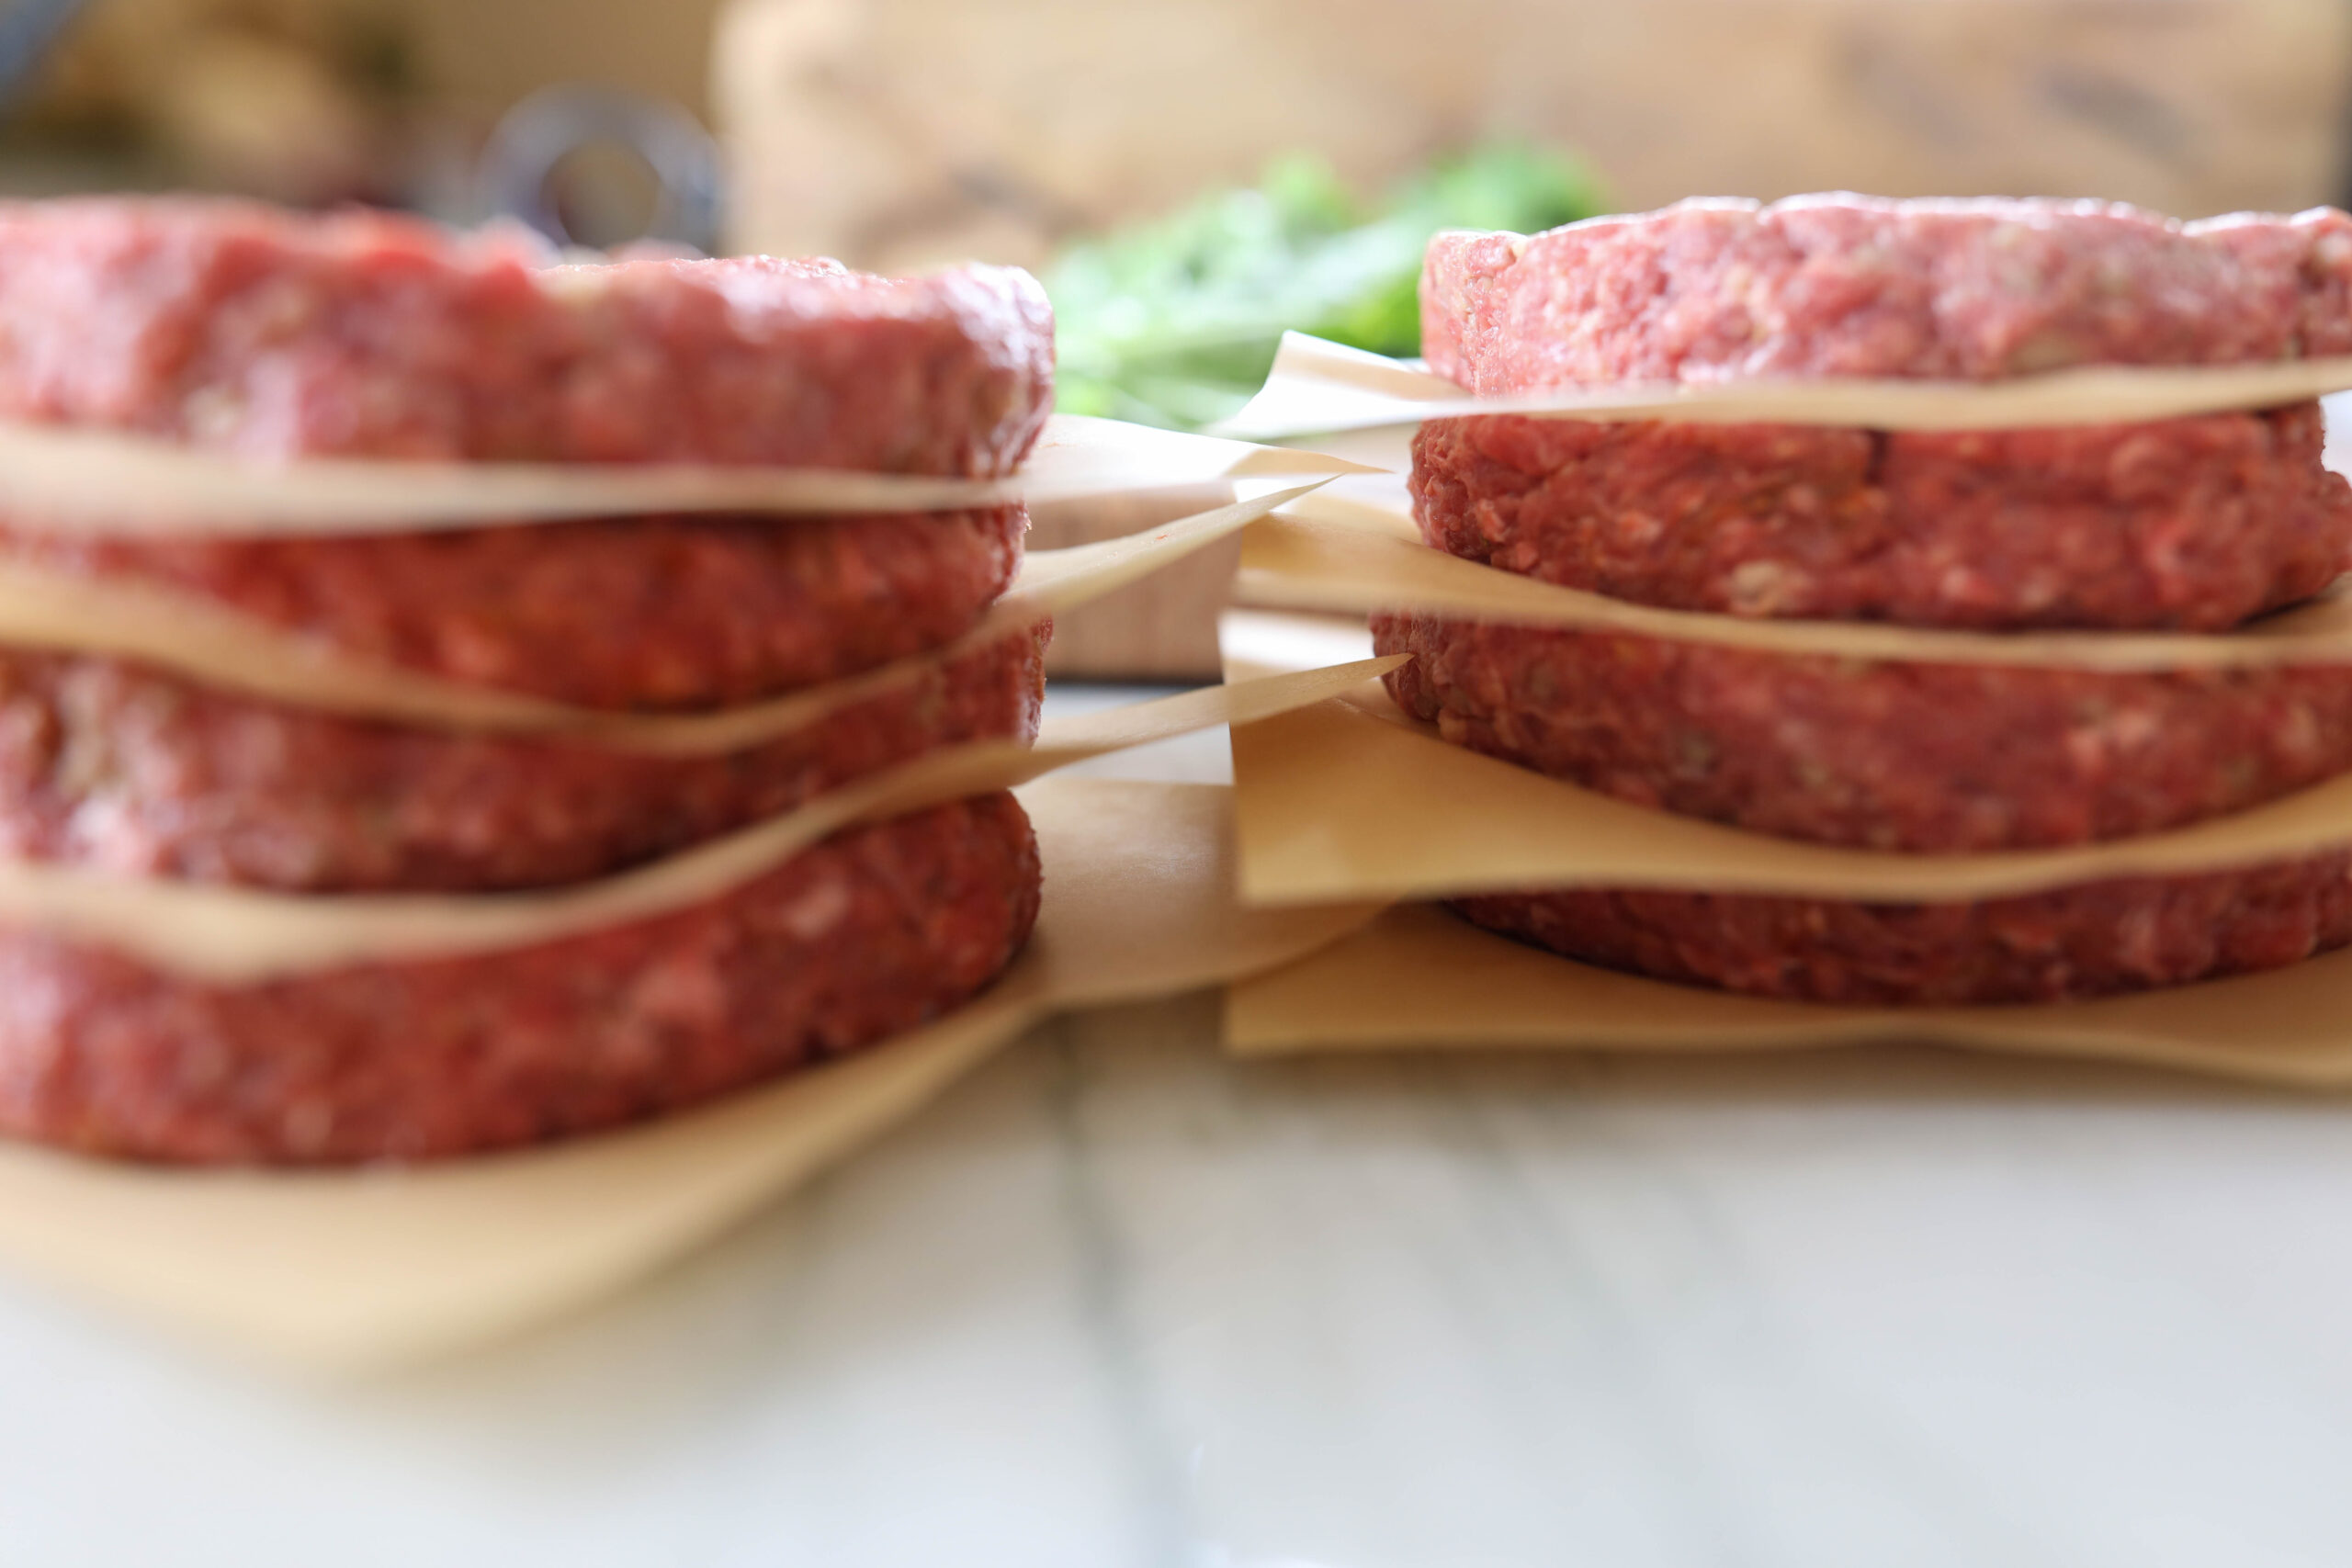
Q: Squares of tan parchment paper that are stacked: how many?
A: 8